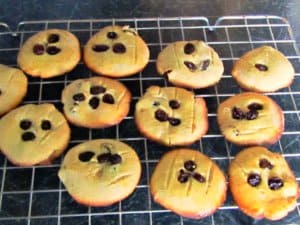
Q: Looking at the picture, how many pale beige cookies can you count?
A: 12